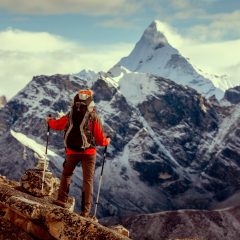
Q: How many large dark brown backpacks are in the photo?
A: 1